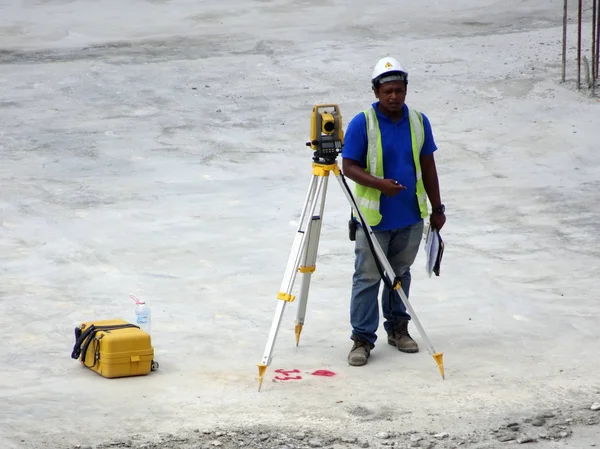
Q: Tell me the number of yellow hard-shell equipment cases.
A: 1